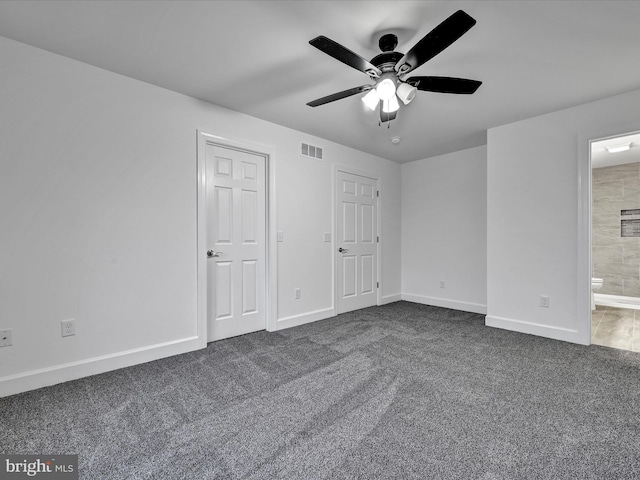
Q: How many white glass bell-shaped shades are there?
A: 4